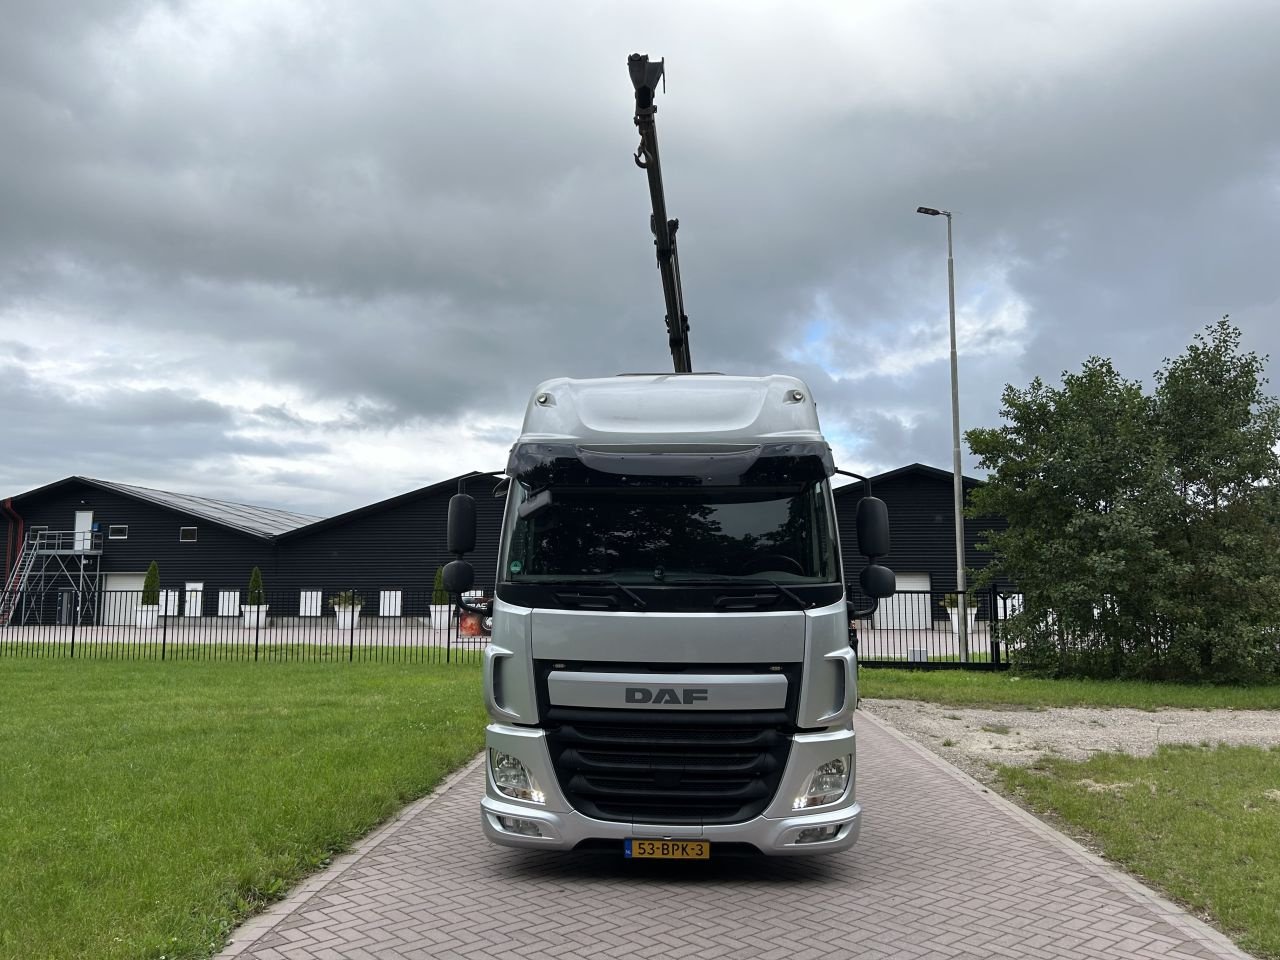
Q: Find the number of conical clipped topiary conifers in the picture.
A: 3